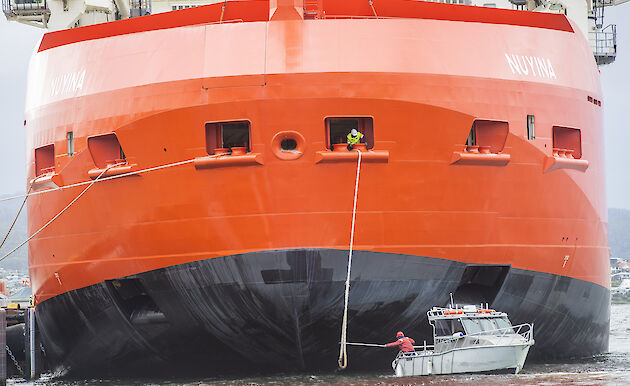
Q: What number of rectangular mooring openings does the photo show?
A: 6